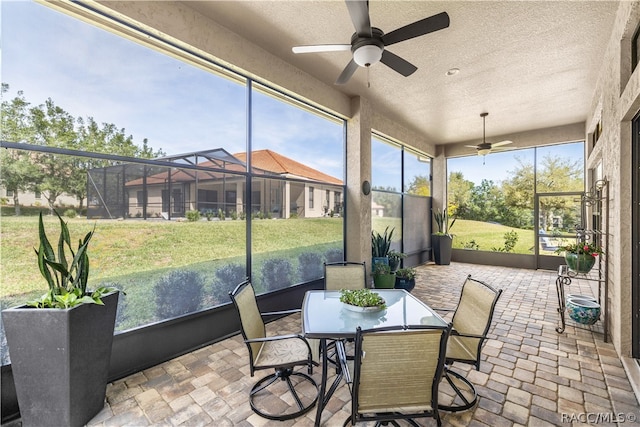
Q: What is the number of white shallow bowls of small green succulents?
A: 1